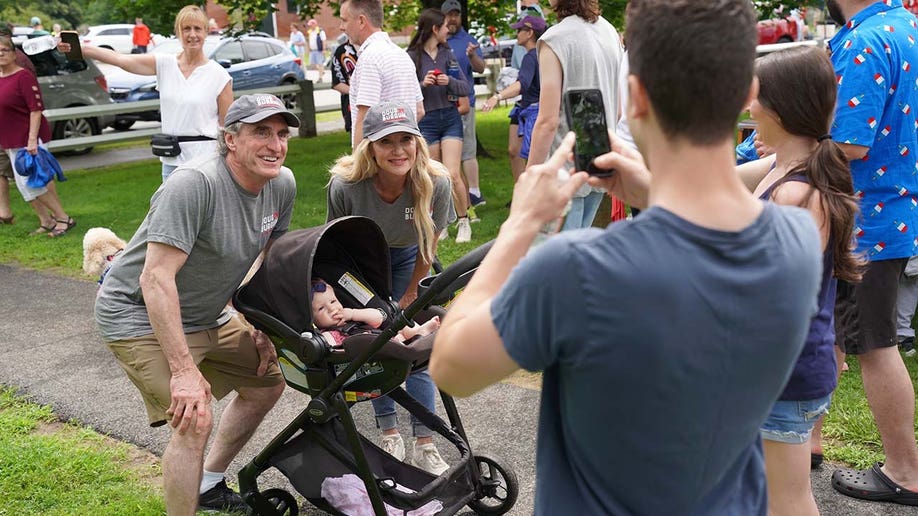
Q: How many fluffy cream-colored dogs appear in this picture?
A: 1